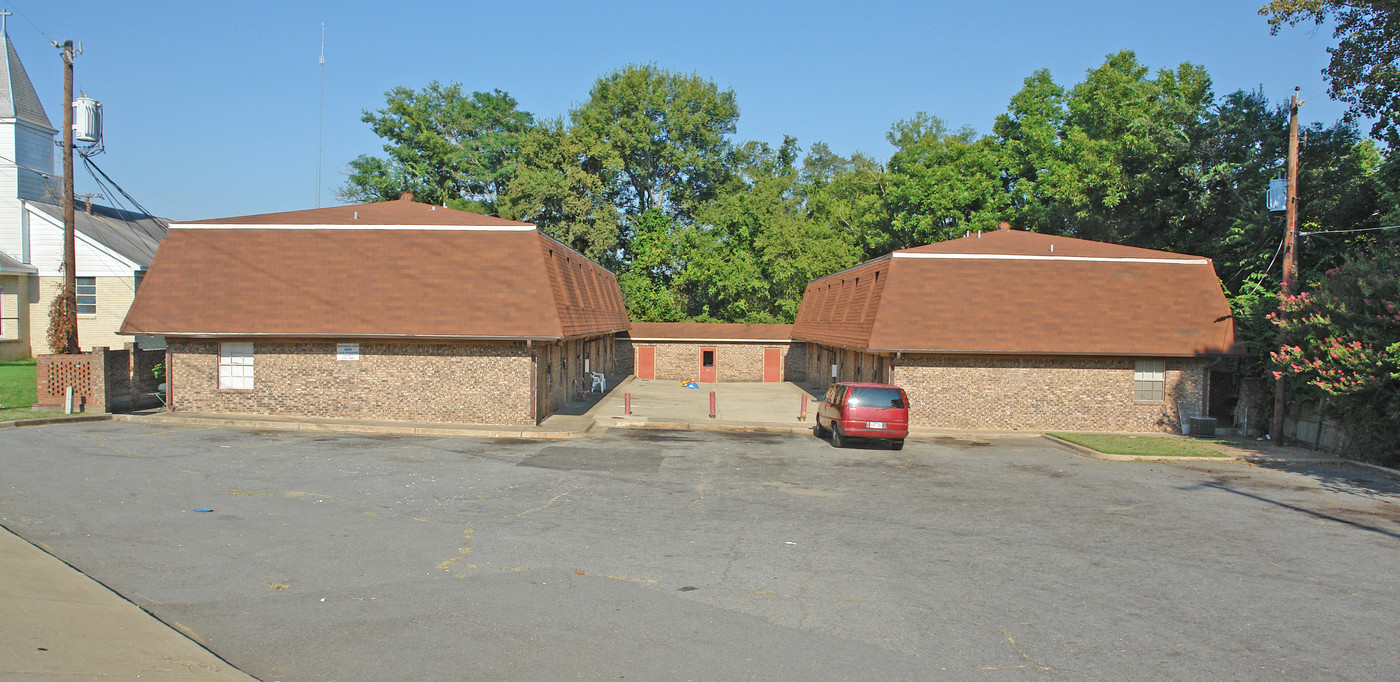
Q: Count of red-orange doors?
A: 3